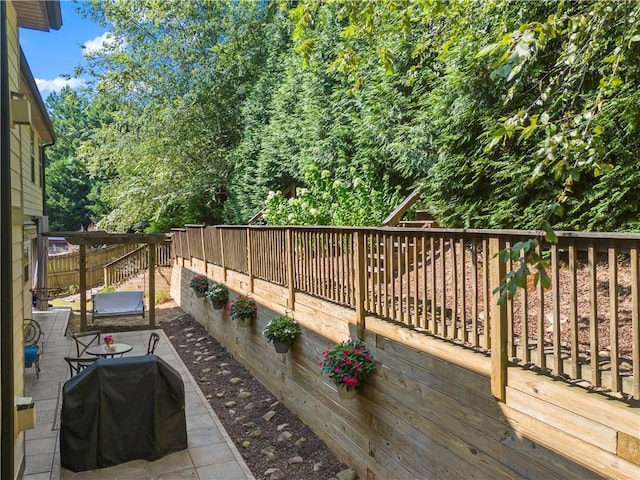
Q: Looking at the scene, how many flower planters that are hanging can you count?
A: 5